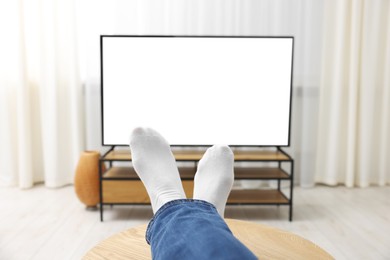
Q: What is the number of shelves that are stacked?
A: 3